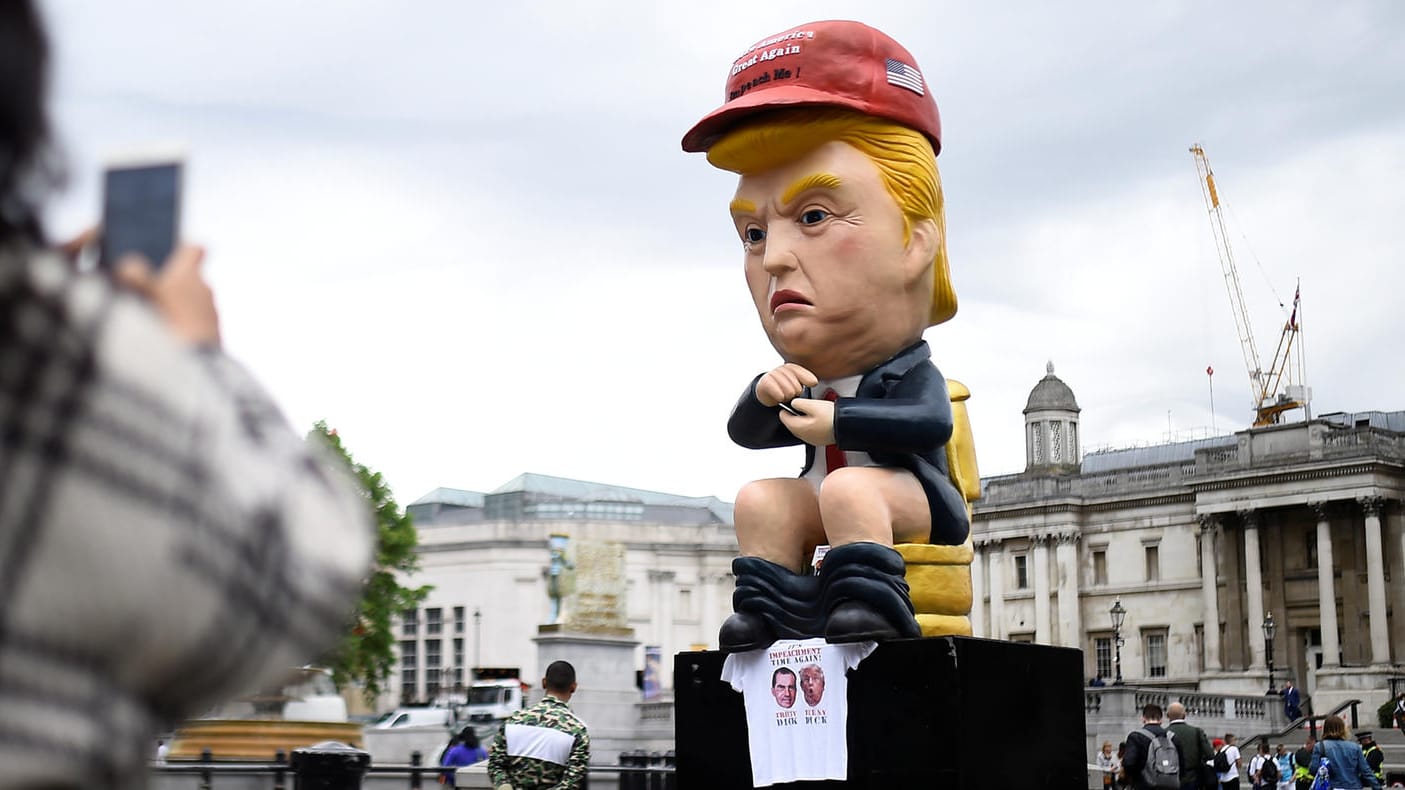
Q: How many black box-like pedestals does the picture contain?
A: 1